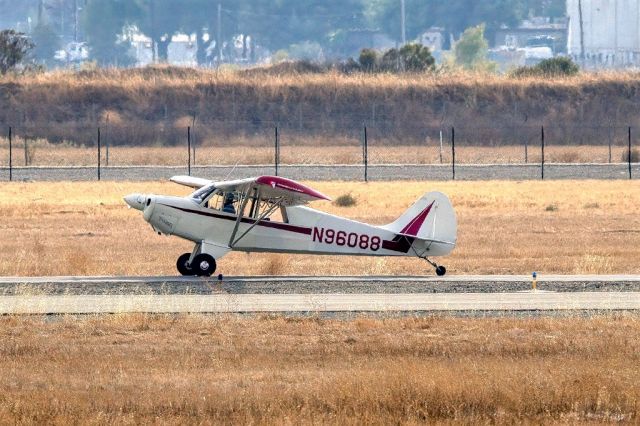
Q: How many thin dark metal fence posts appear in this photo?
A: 8